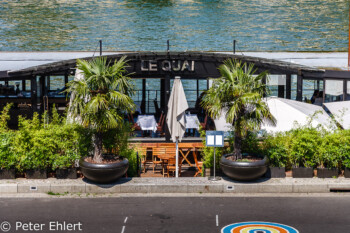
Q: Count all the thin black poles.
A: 3